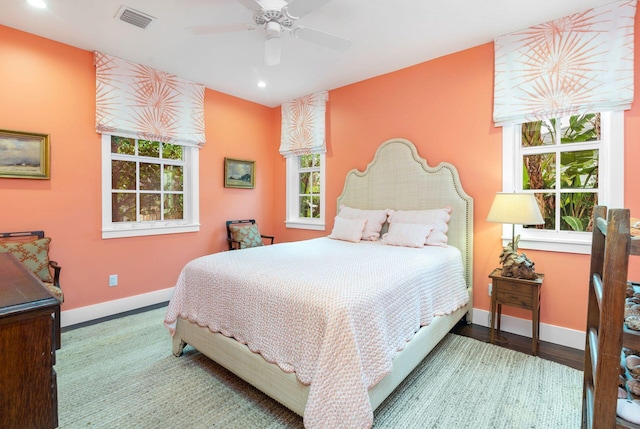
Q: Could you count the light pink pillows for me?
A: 4